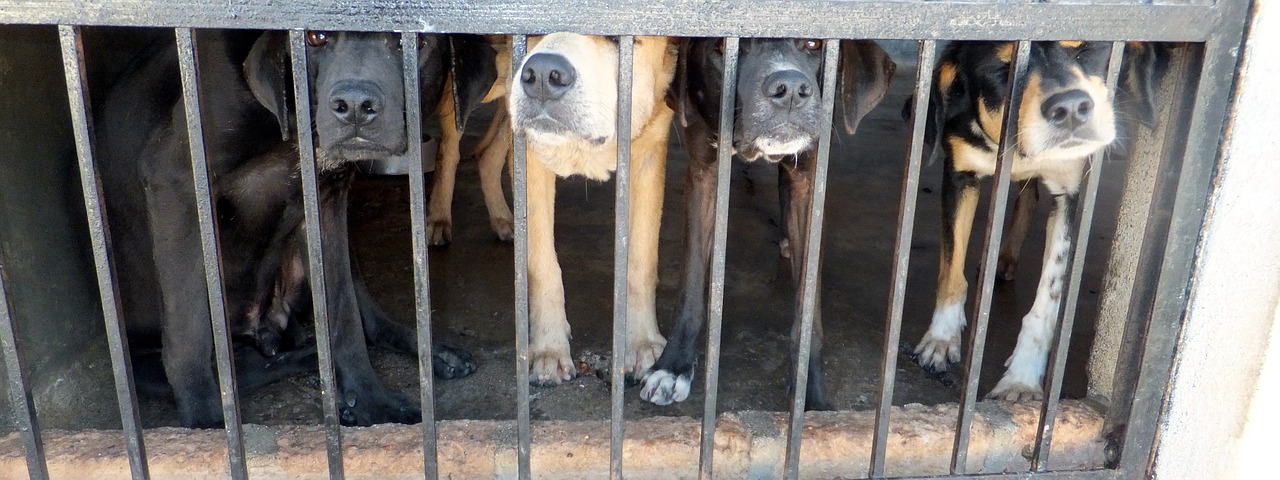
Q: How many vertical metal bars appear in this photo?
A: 12